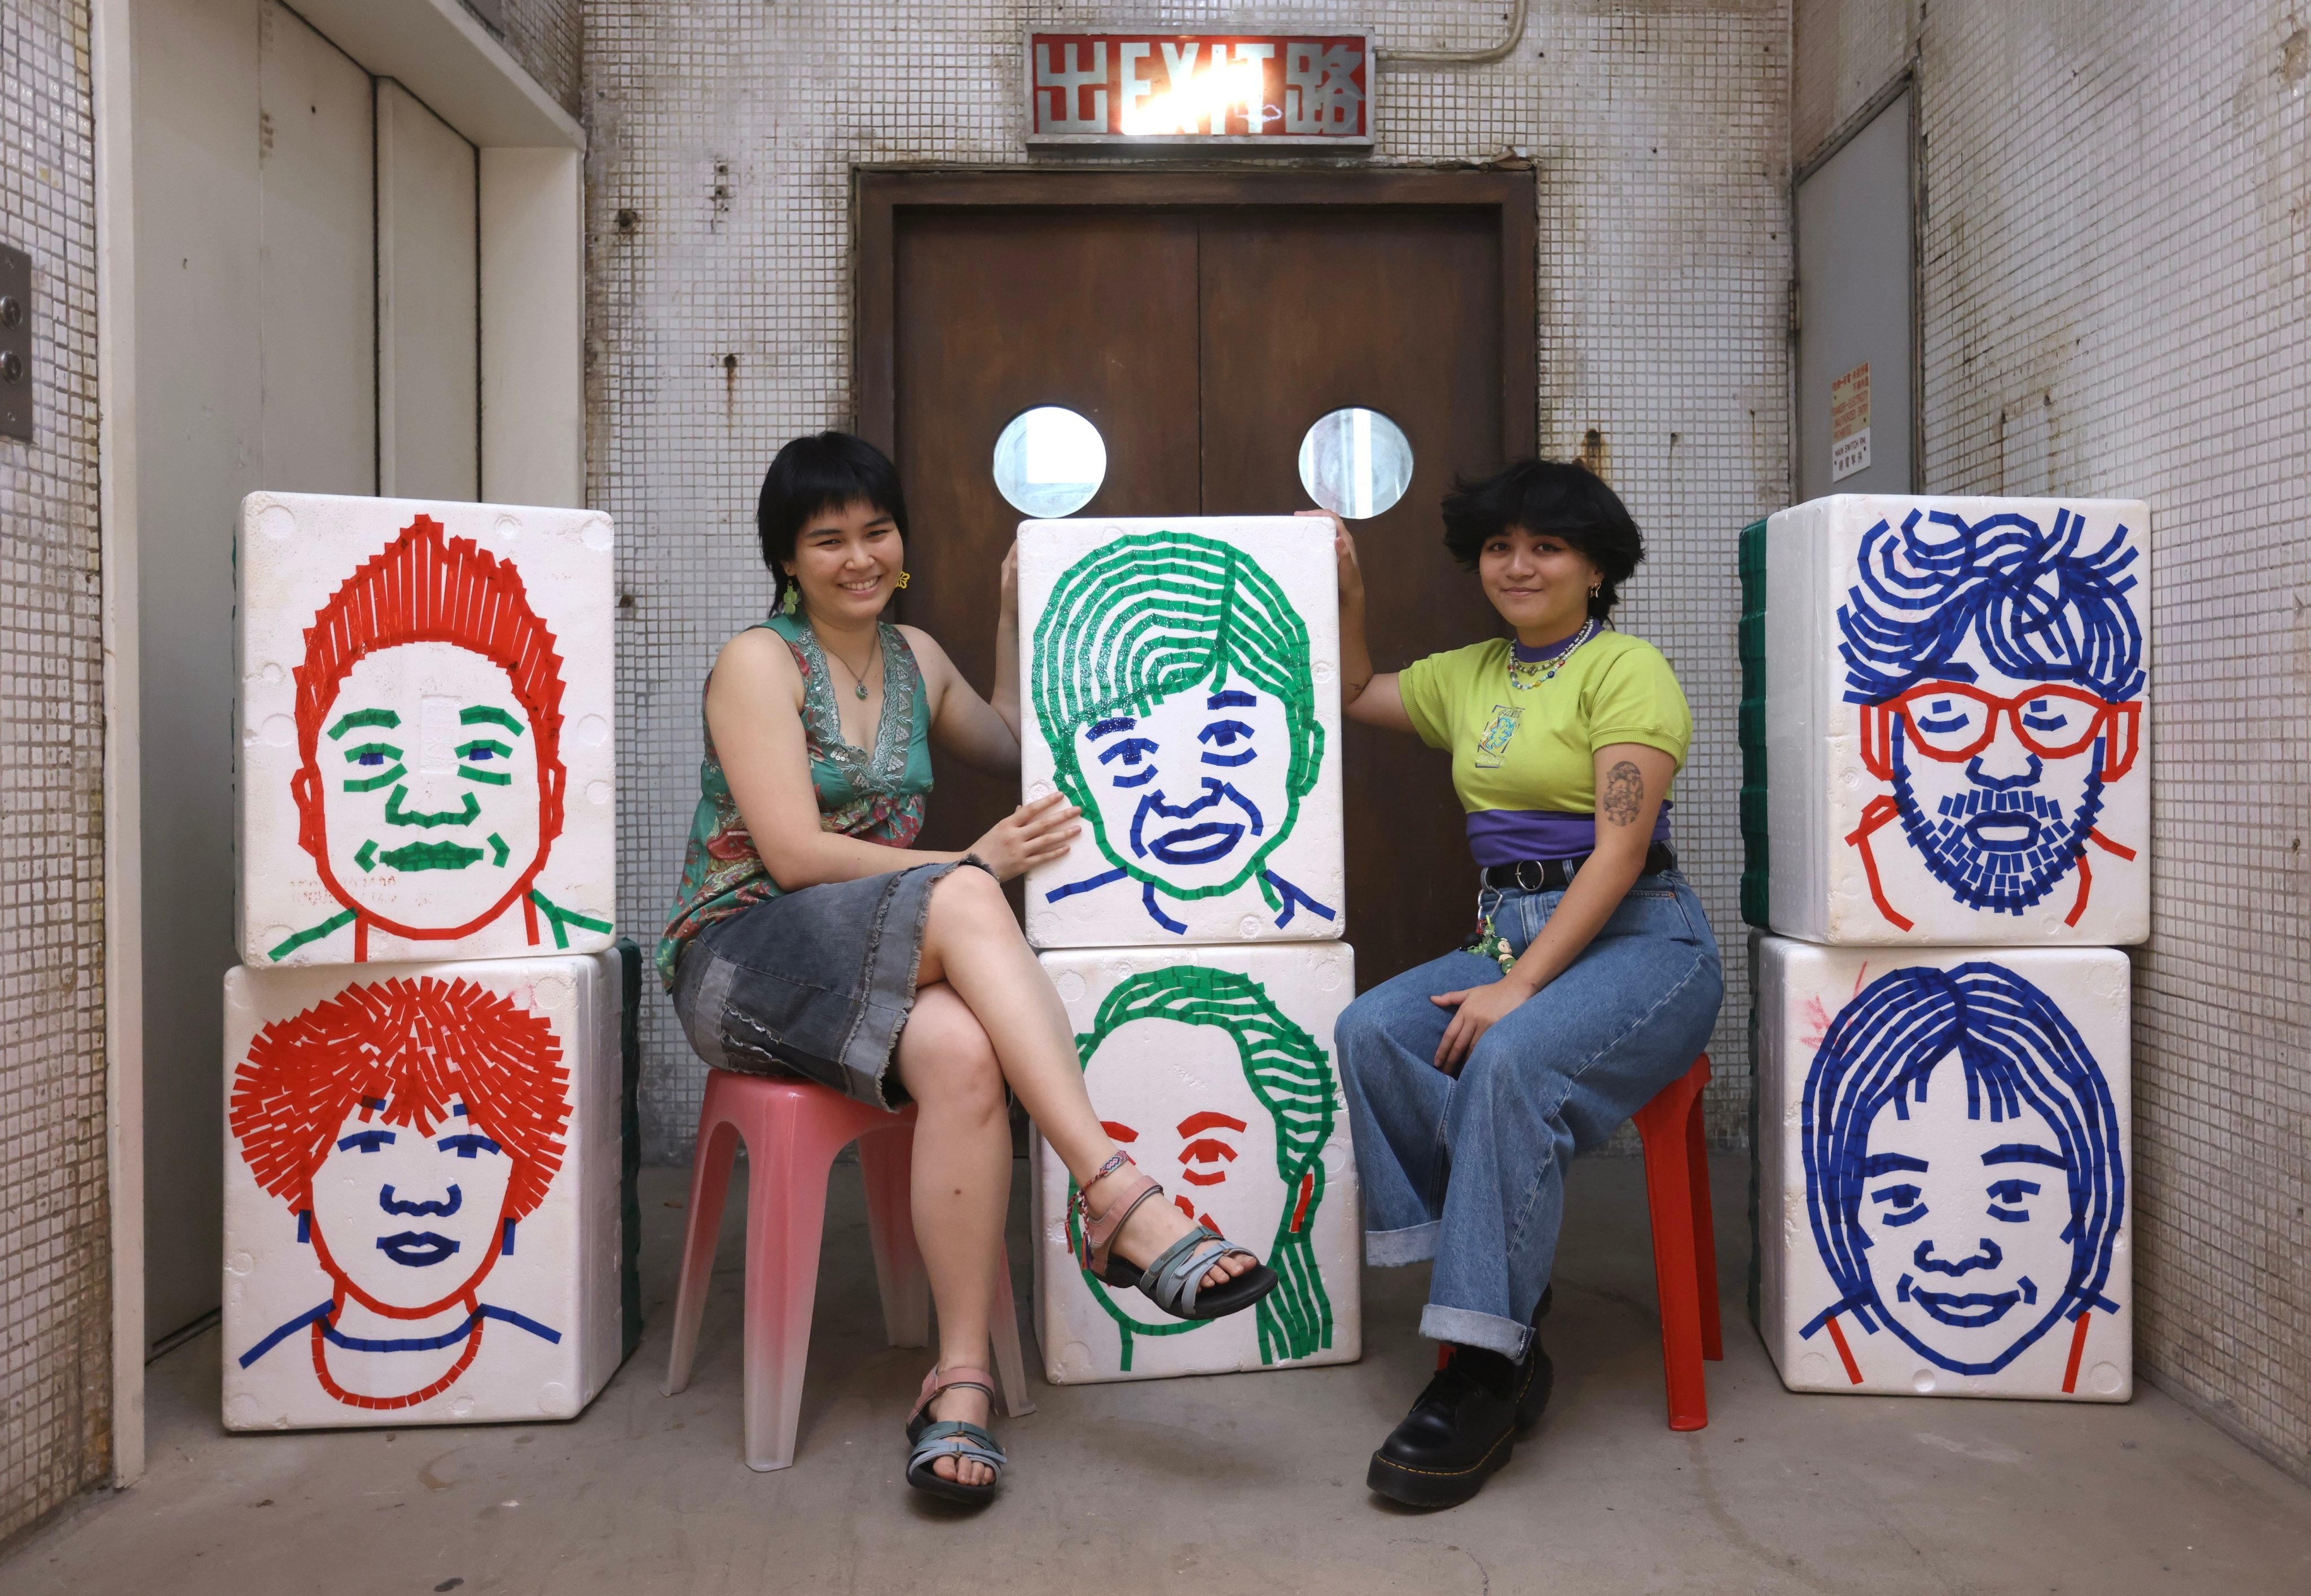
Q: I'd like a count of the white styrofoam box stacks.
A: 3